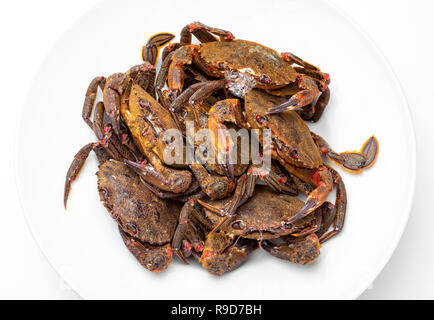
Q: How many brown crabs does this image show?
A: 6